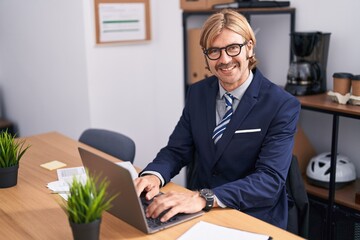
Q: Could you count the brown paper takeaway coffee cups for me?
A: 2